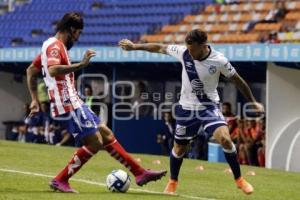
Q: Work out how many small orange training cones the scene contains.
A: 5